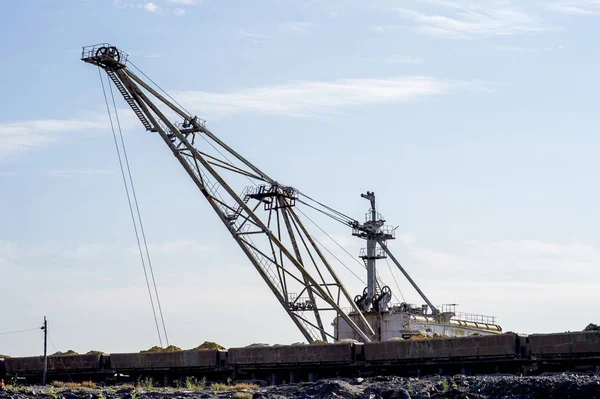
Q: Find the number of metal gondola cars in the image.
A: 5